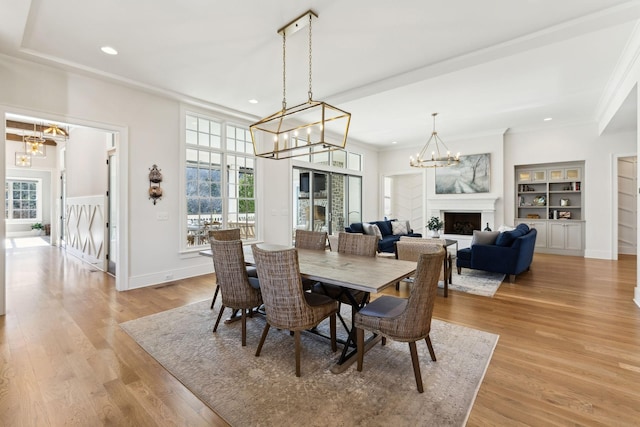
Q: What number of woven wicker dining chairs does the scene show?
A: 6